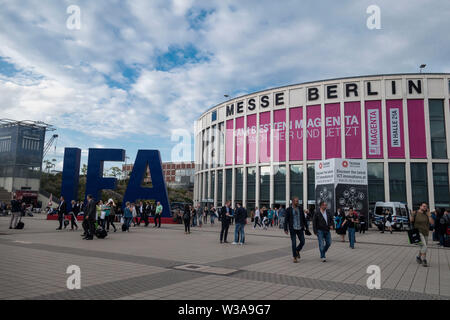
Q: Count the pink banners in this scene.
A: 12